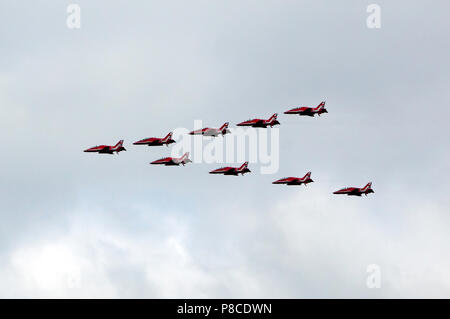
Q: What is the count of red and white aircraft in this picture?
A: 9